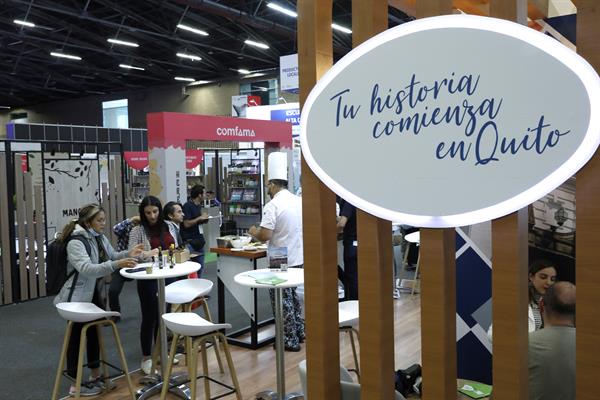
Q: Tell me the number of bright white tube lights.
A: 11